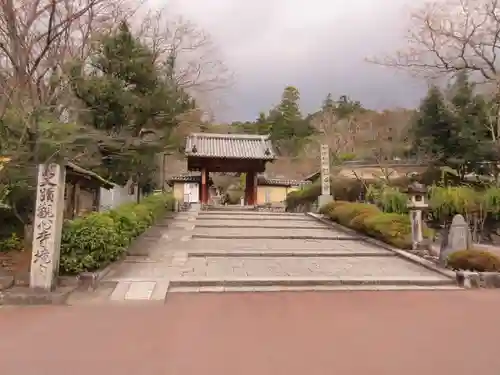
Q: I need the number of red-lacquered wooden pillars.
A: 2